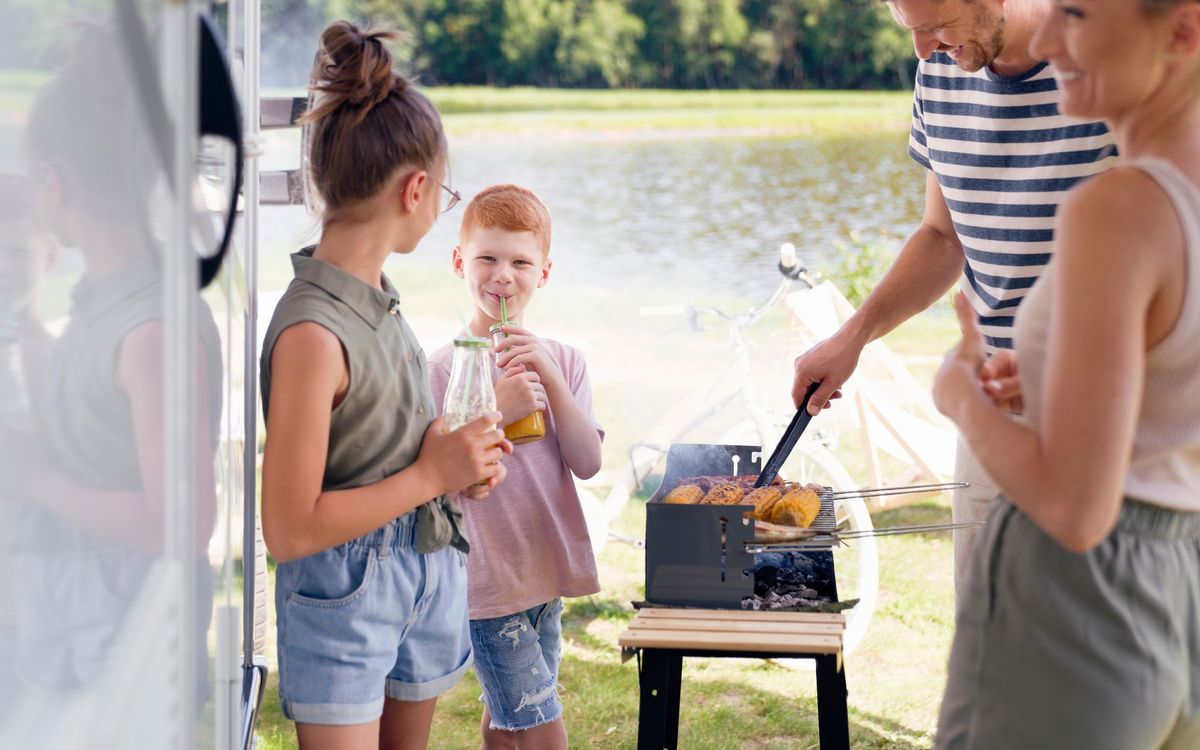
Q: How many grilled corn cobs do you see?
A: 4